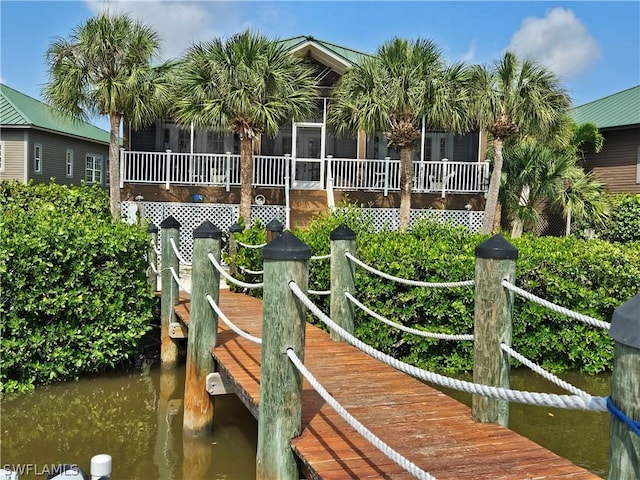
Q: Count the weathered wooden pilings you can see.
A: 9